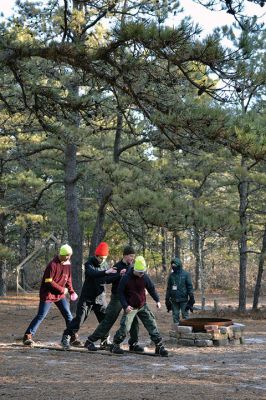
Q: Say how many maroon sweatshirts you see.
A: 2